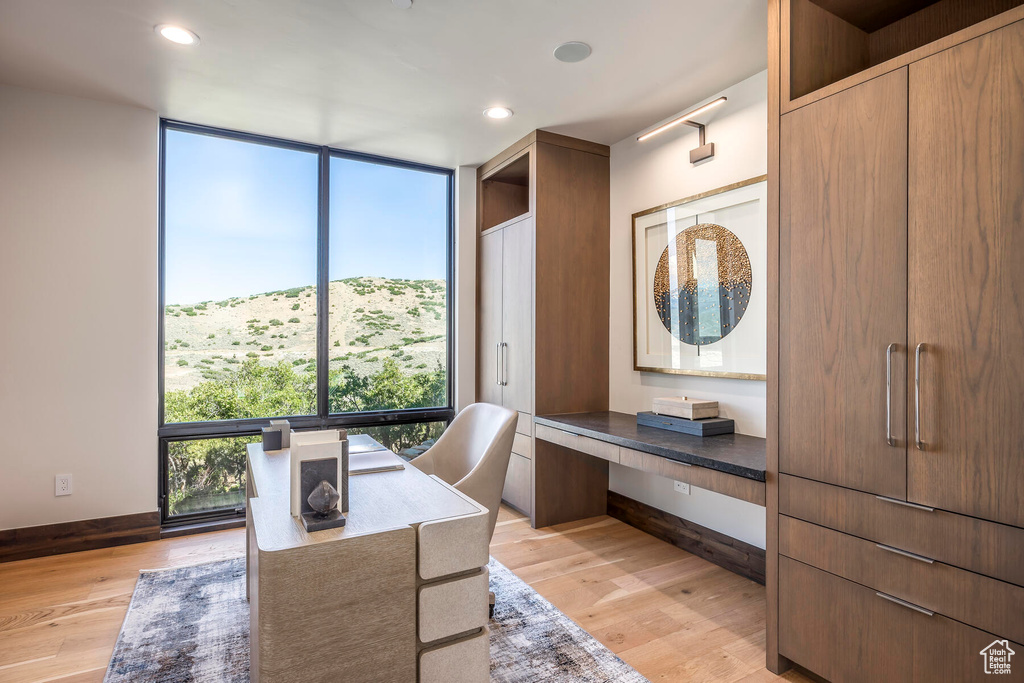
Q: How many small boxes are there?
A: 2